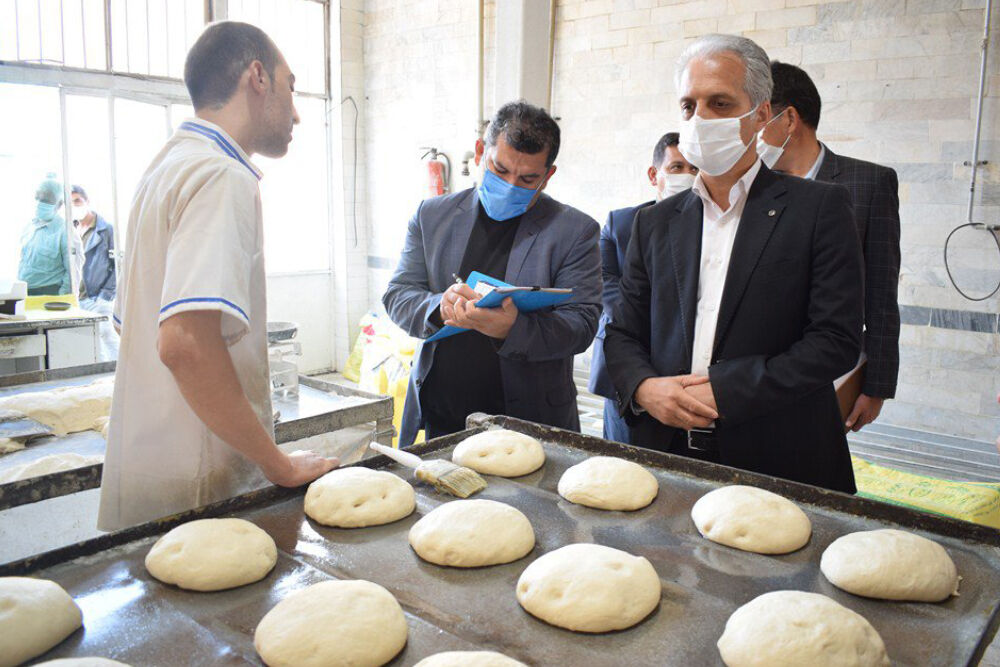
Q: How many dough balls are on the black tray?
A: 13